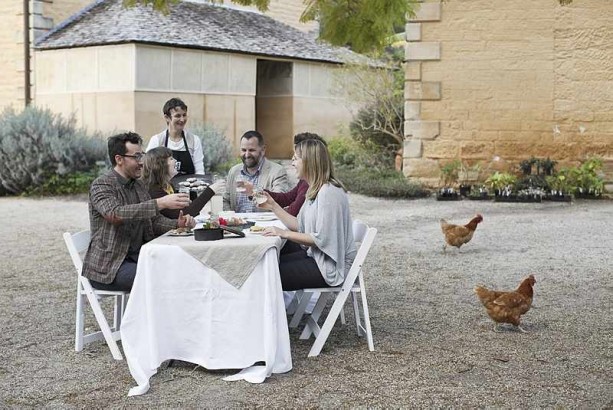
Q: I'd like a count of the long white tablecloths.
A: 1